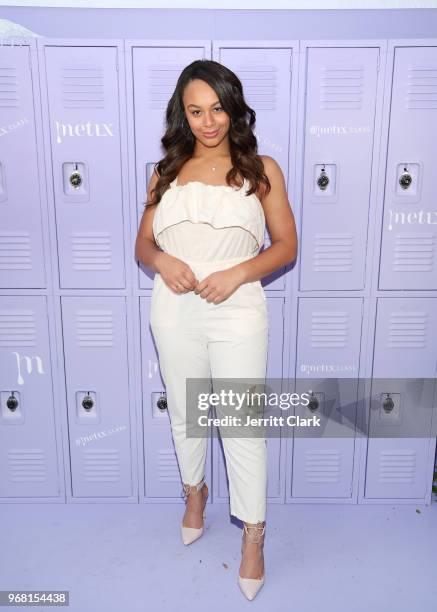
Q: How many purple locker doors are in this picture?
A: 12